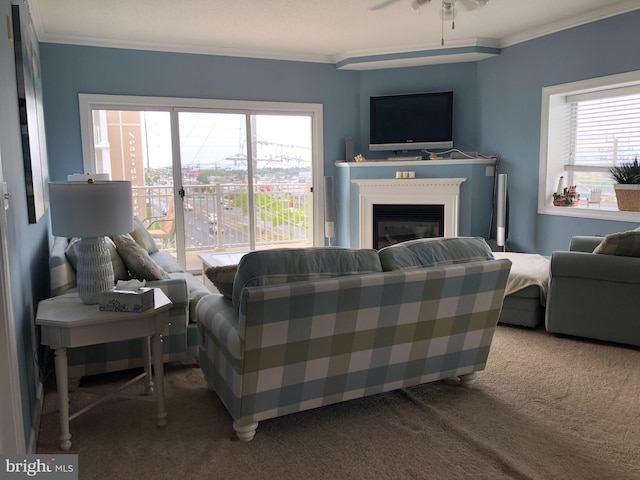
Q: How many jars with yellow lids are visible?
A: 0